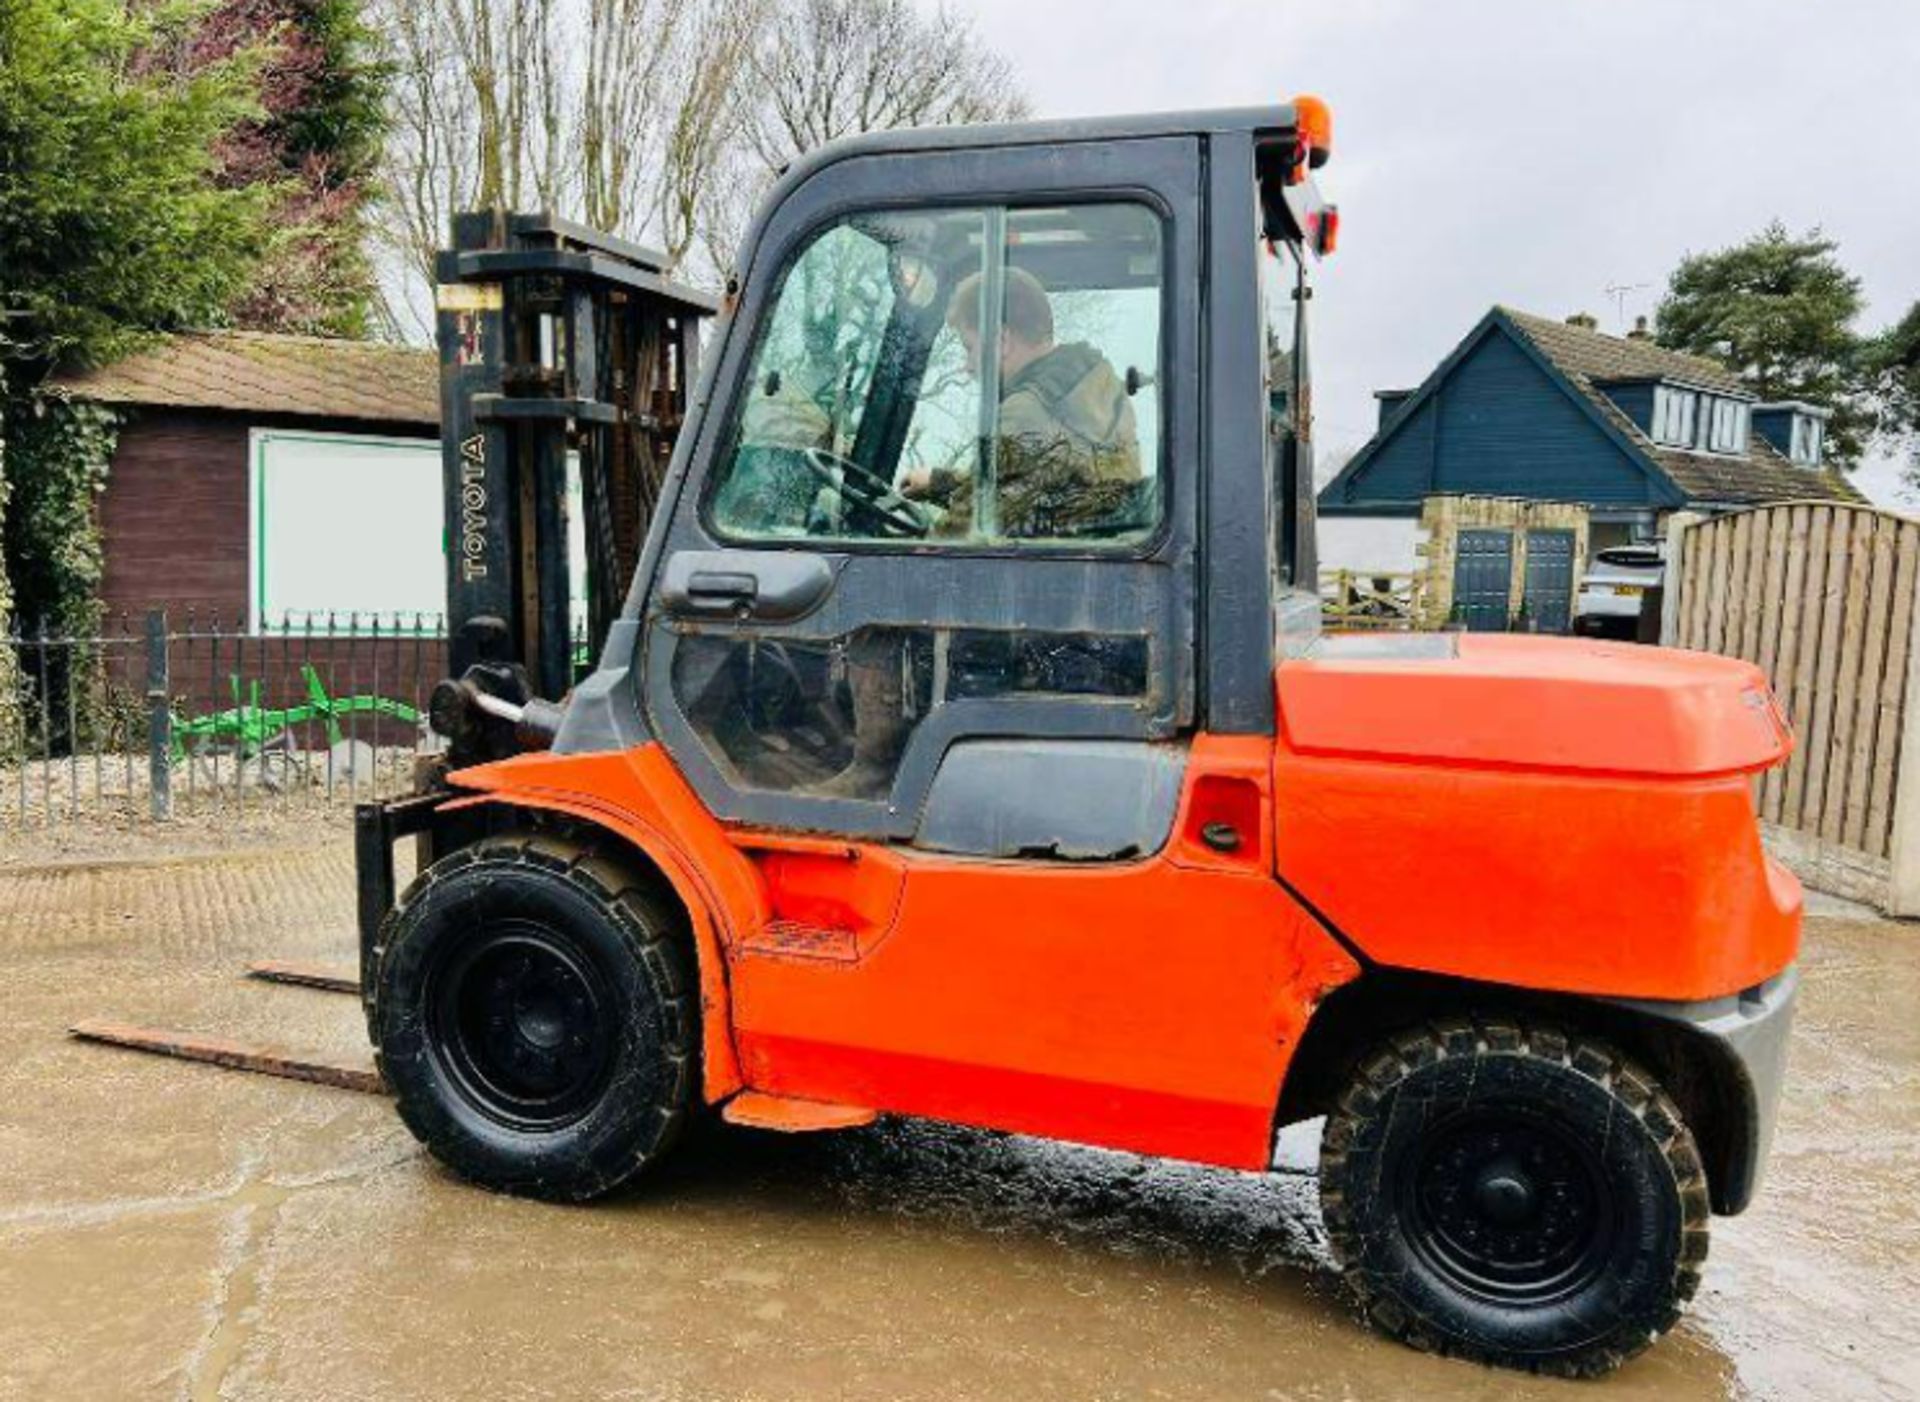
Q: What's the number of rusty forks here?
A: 2